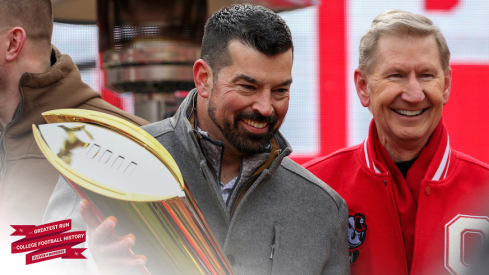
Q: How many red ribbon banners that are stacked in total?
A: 3